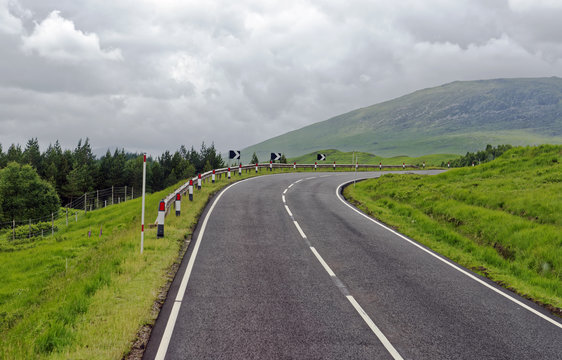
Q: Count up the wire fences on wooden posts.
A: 1